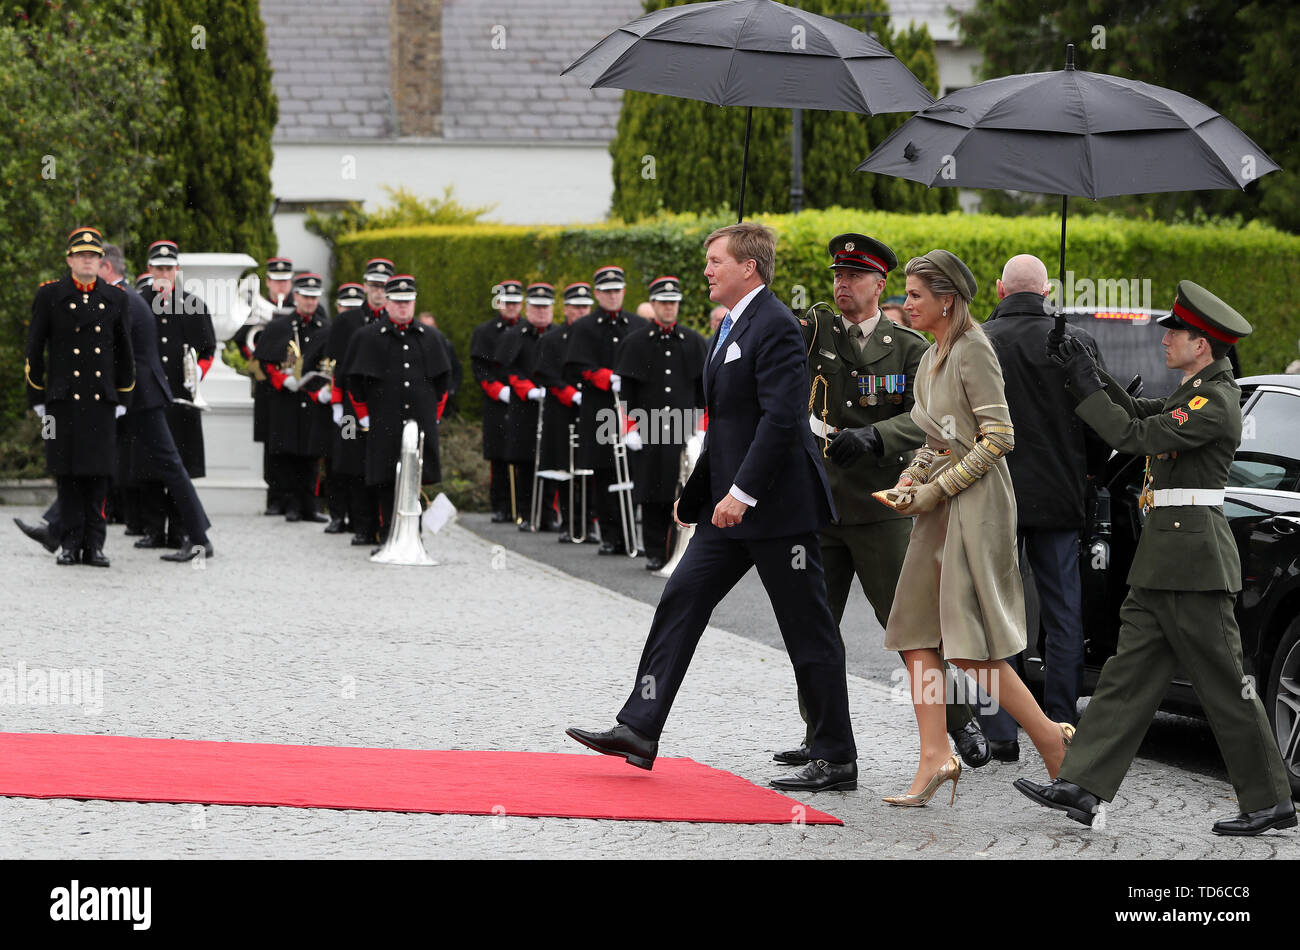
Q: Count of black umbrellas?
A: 2